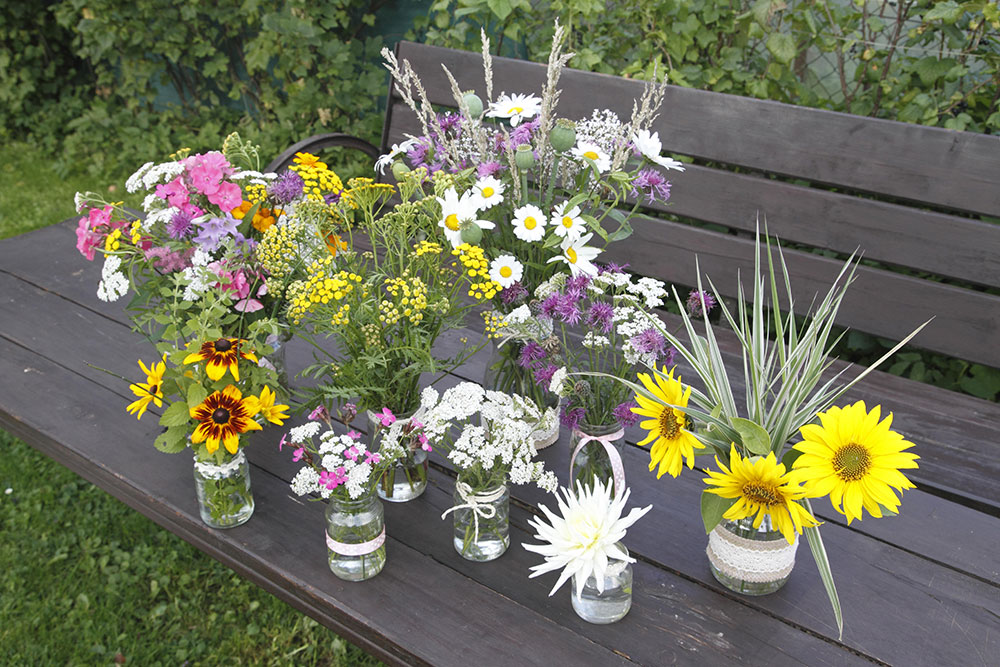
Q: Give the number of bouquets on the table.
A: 9